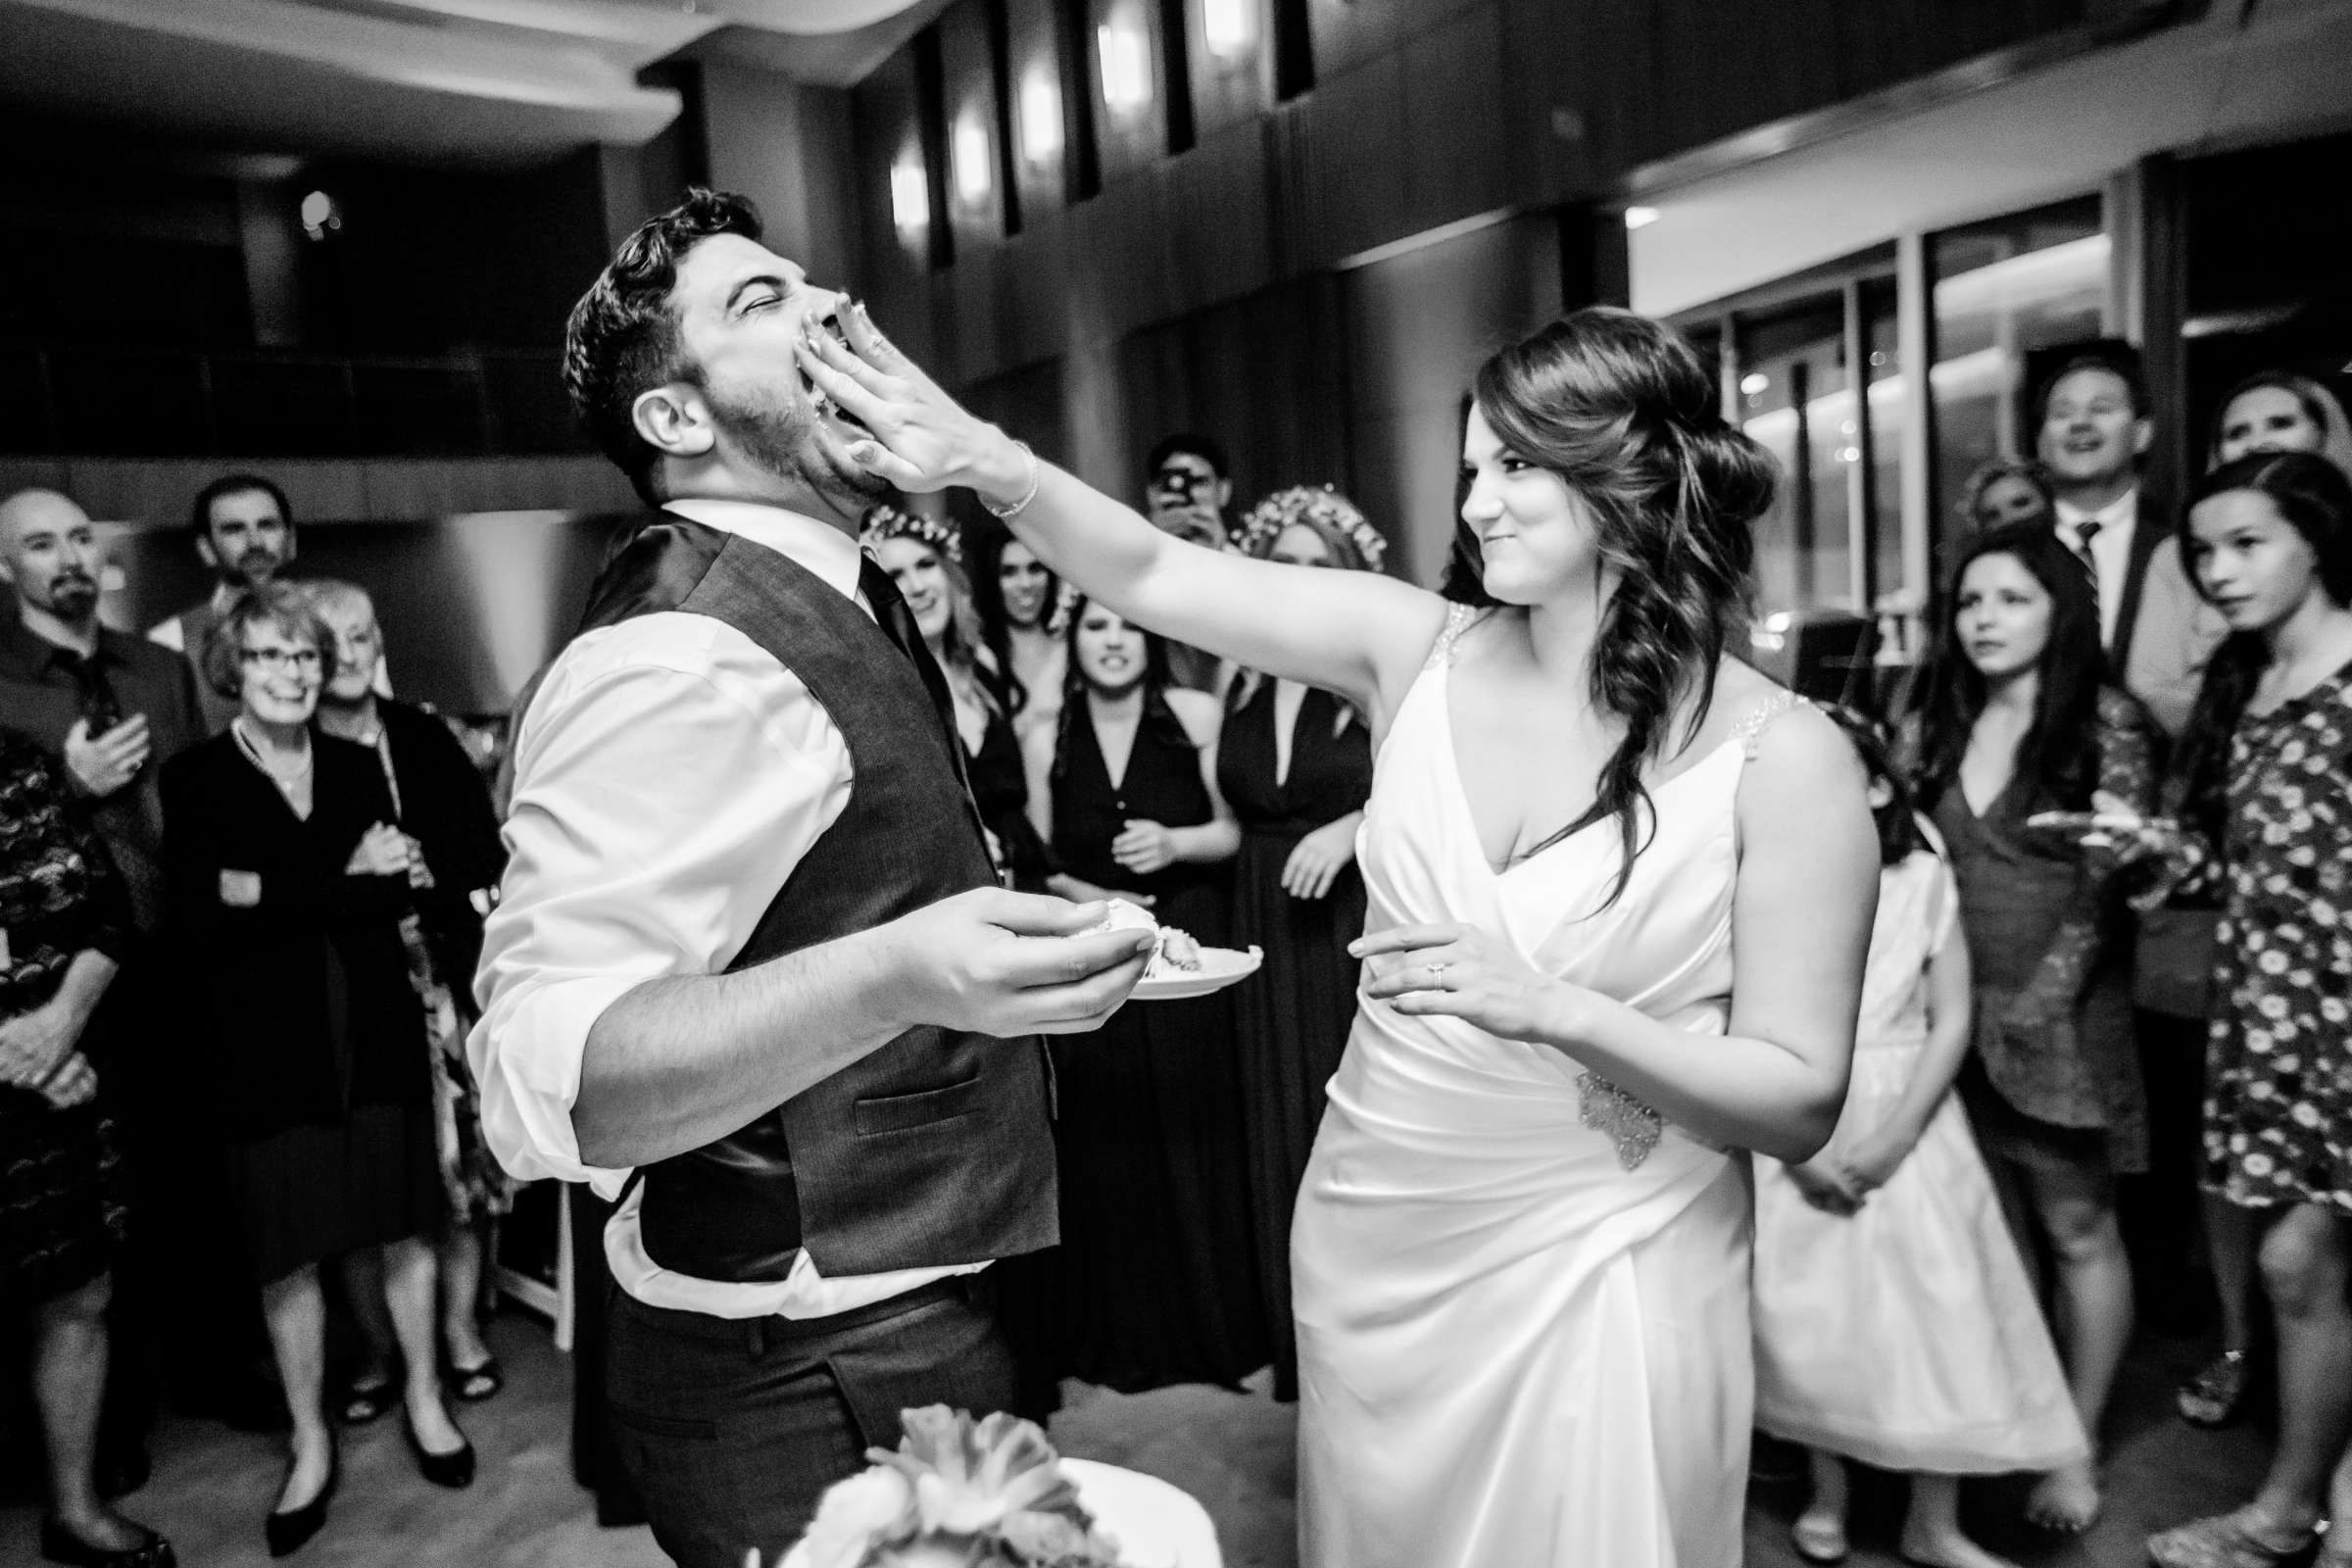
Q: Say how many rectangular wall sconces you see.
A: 5